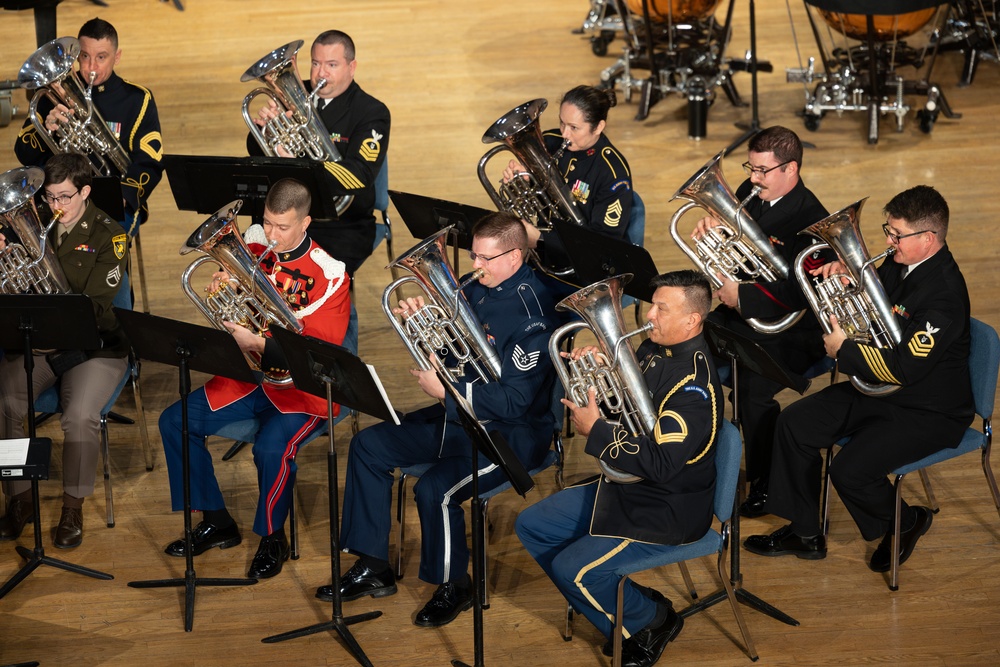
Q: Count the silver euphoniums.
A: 9